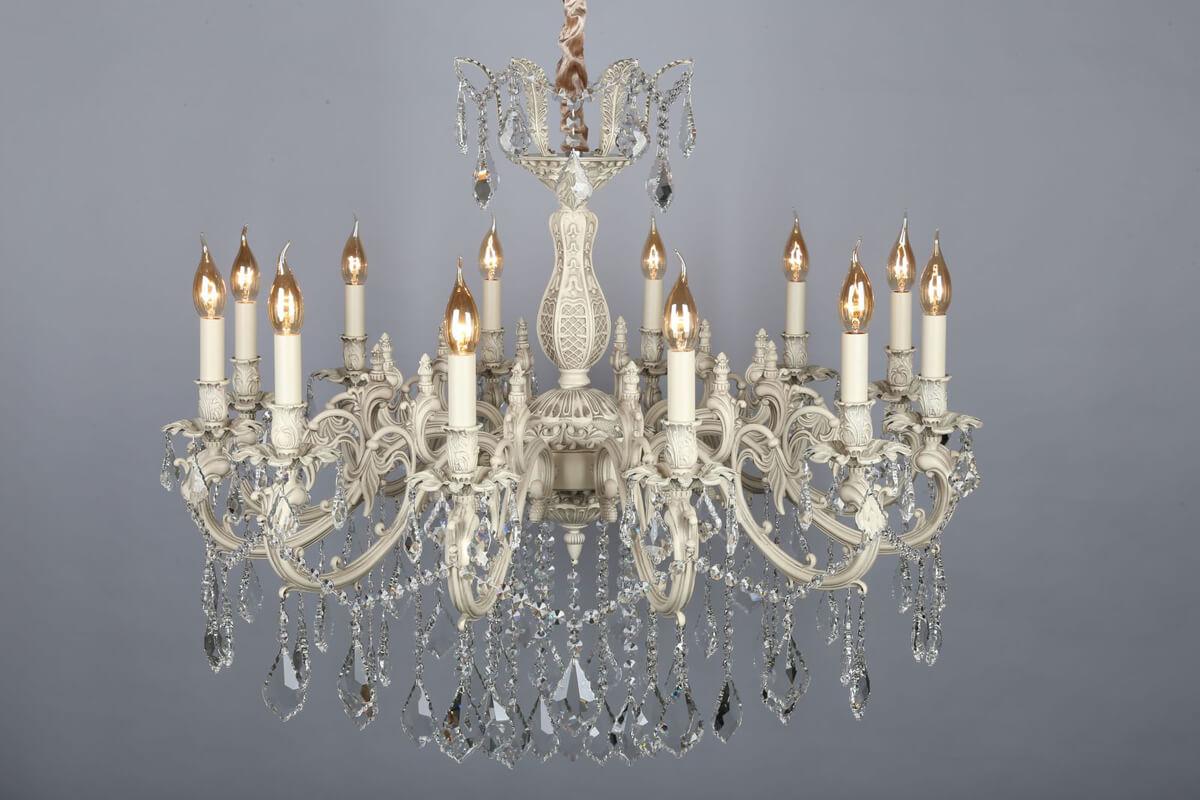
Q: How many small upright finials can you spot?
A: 12